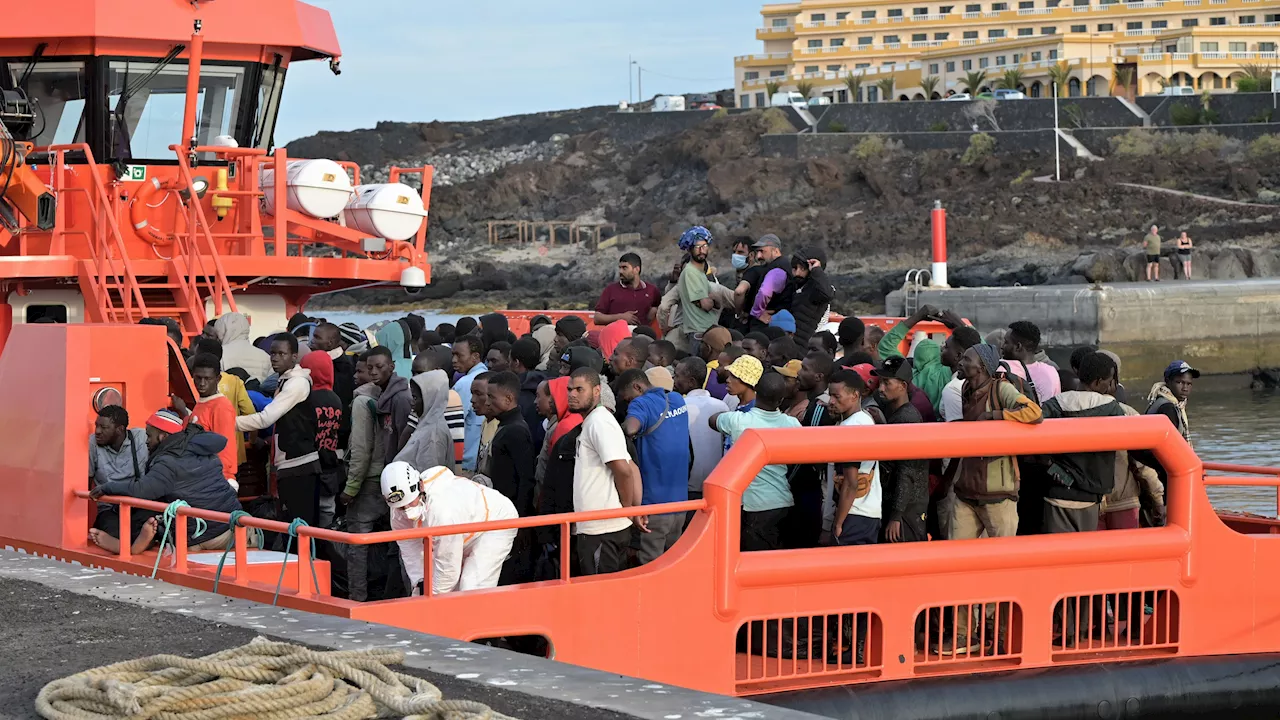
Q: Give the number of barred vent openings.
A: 3